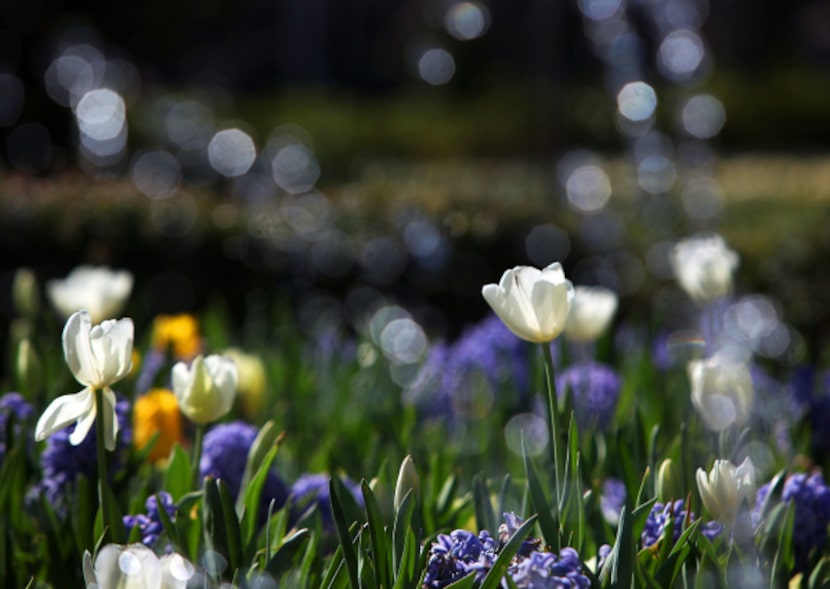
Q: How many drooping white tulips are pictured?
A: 1